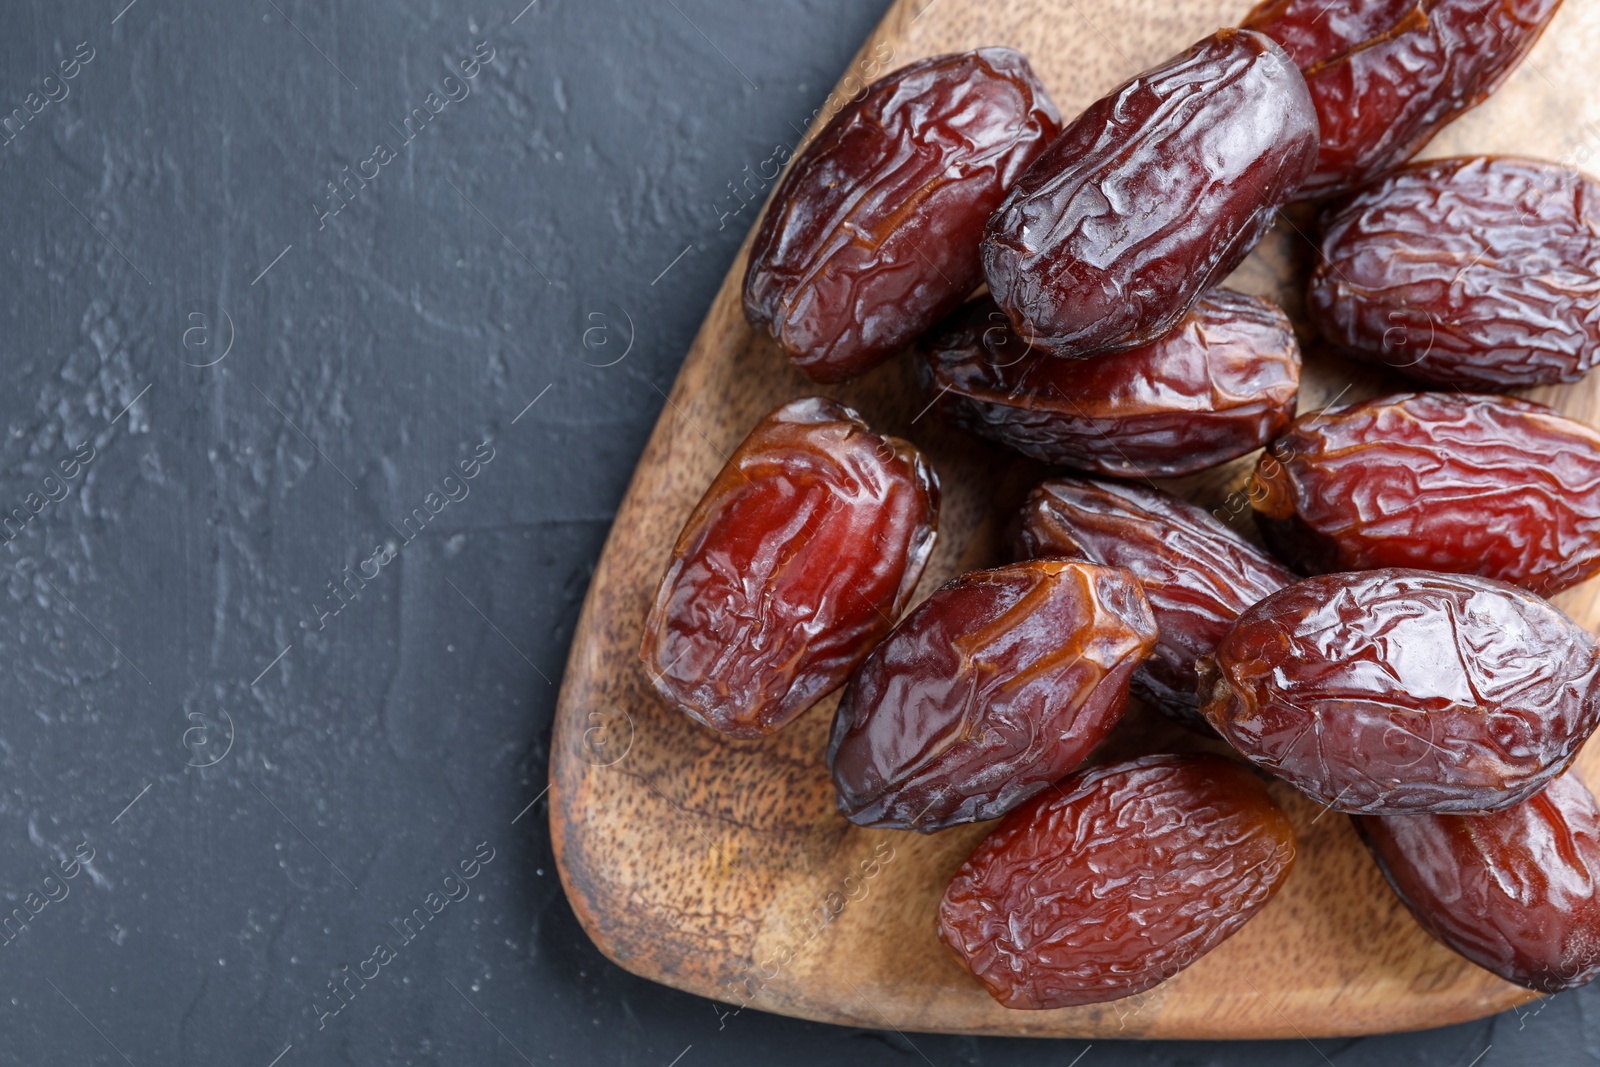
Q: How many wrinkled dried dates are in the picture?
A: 12